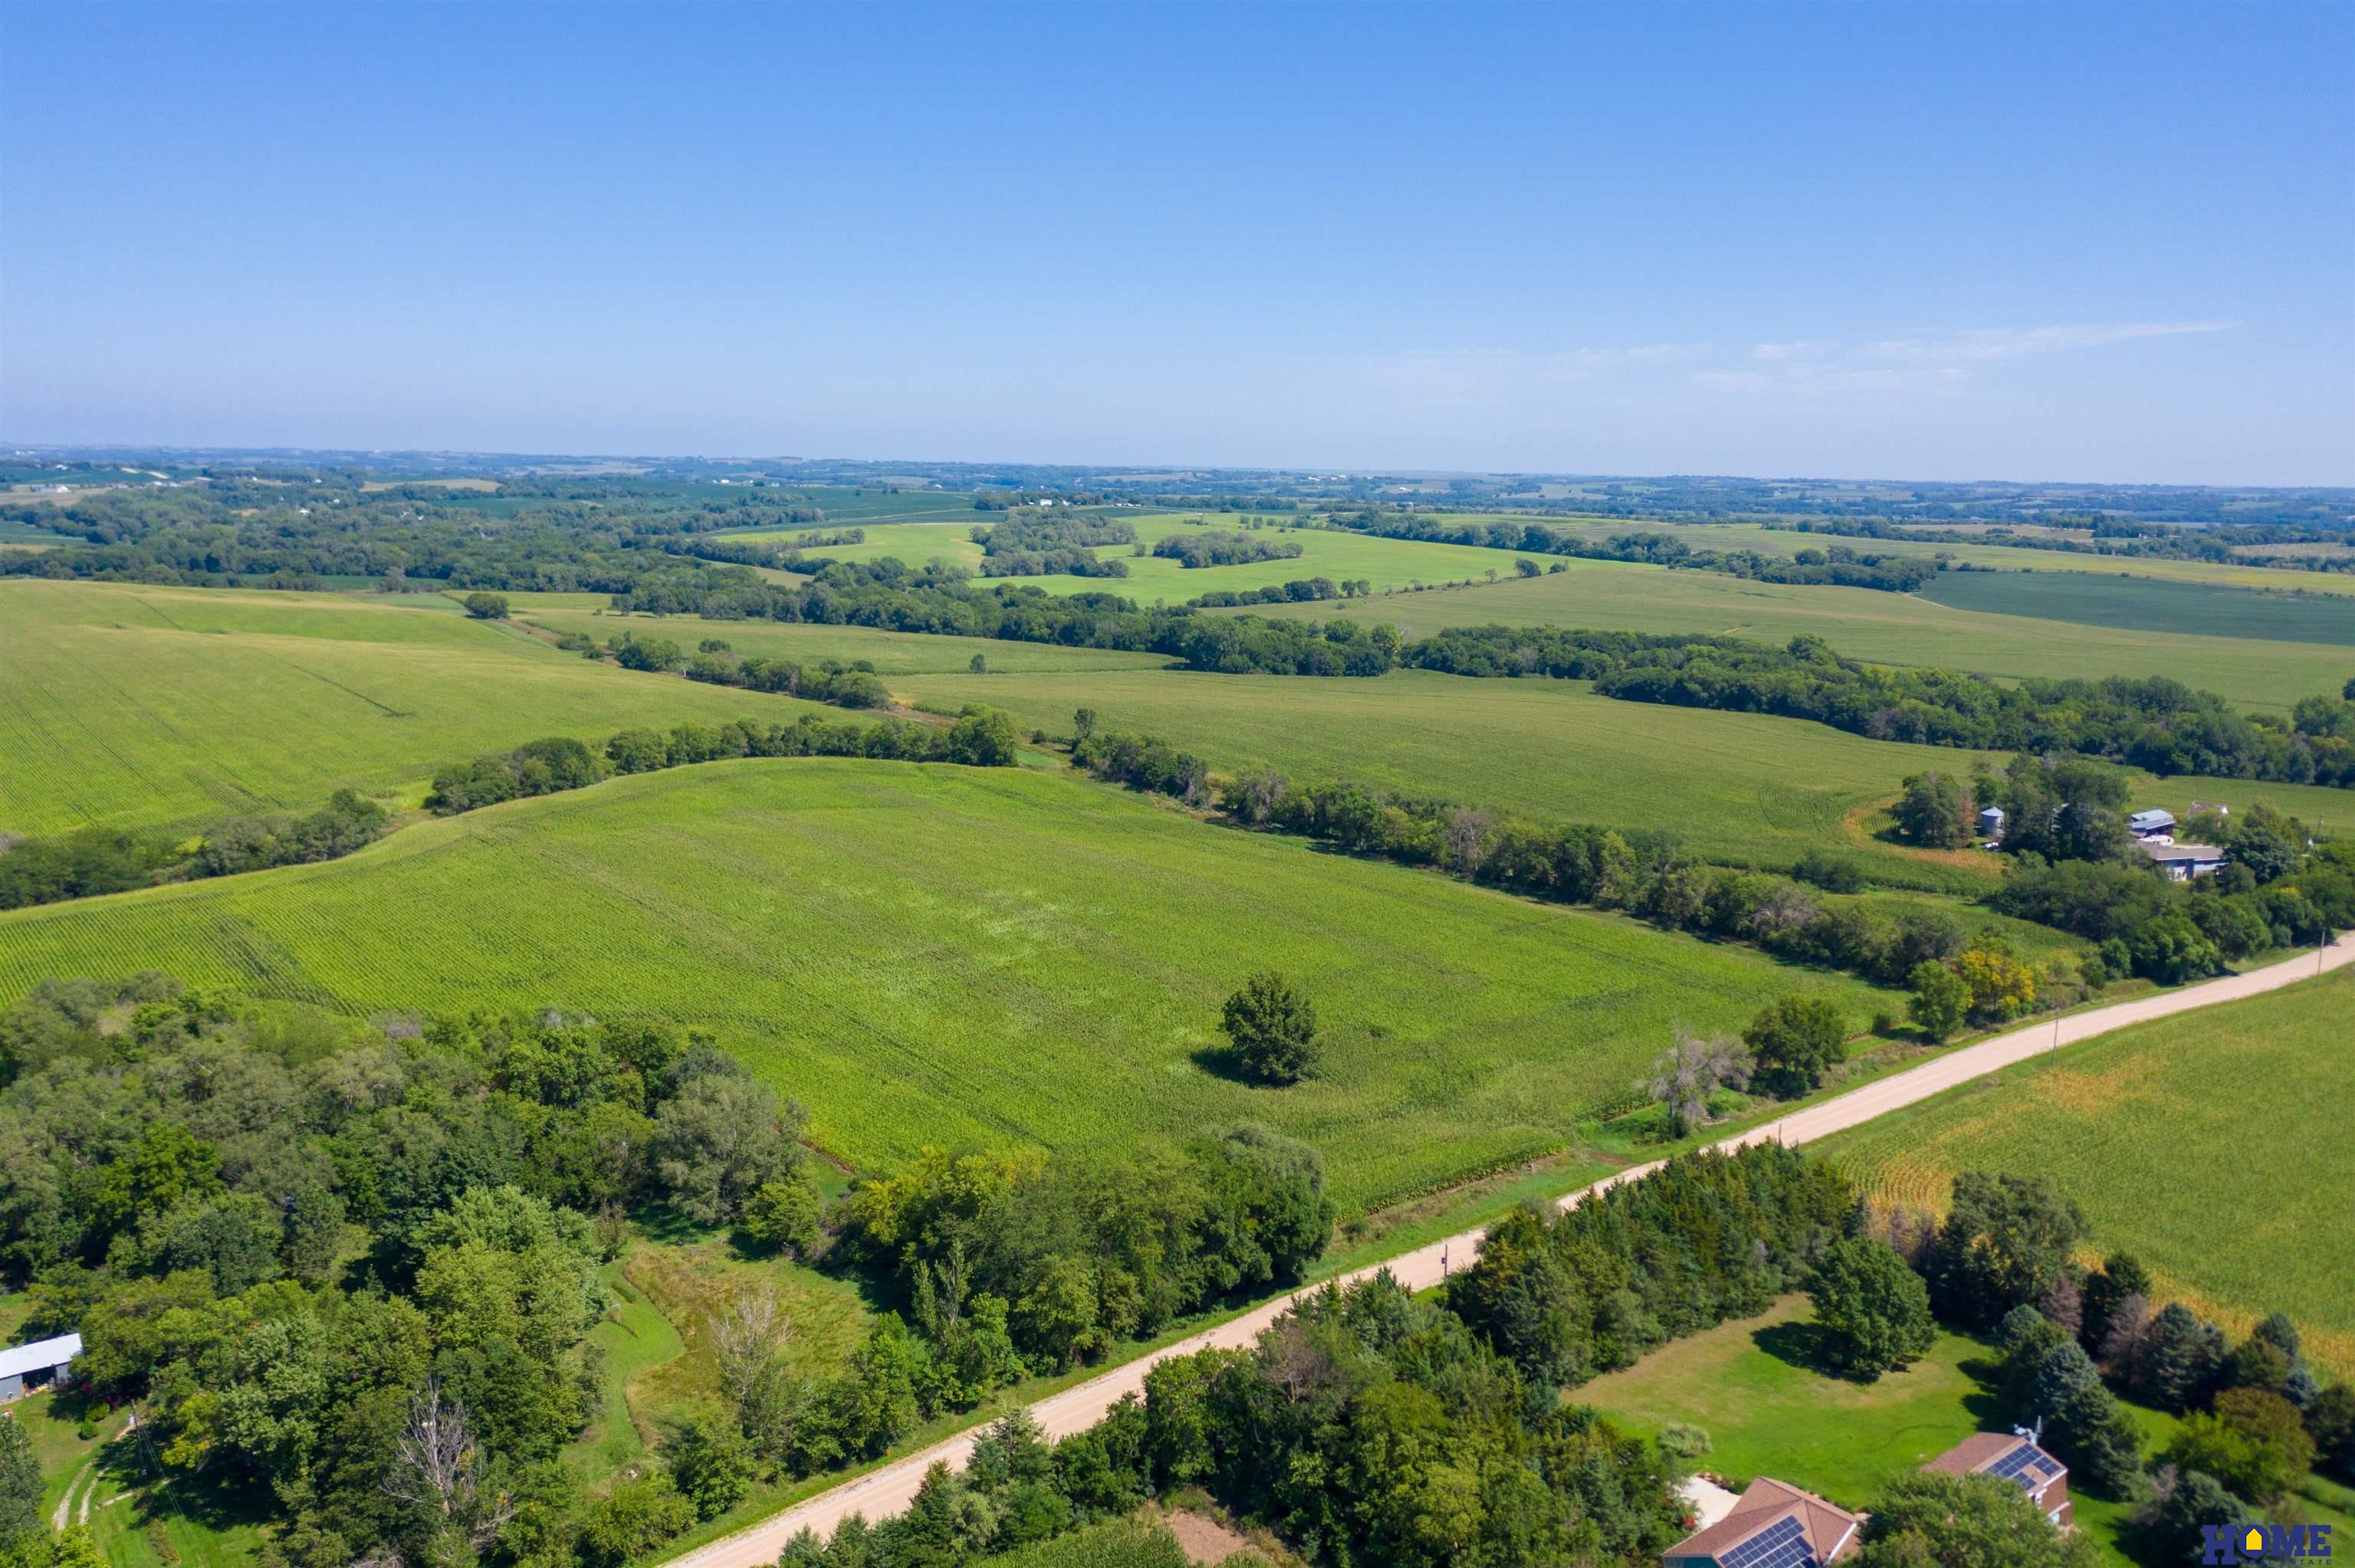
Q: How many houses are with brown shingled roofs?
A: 2